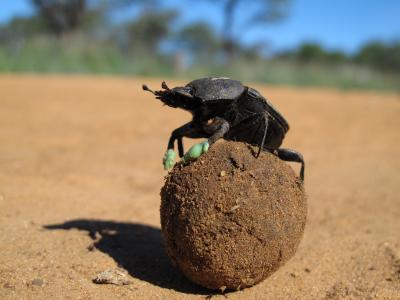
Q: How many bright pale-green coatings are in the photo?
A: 2